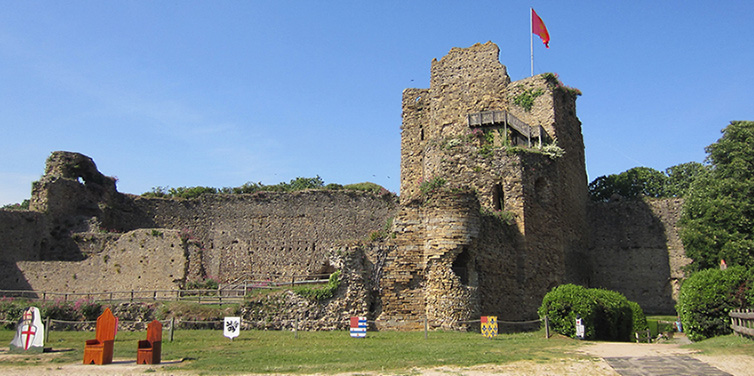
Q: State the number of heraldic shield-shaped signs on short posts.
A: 3